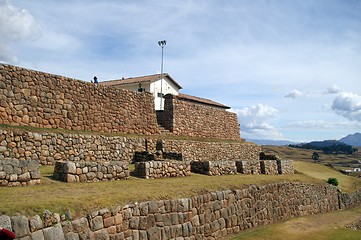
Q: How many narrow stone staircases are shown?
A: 1